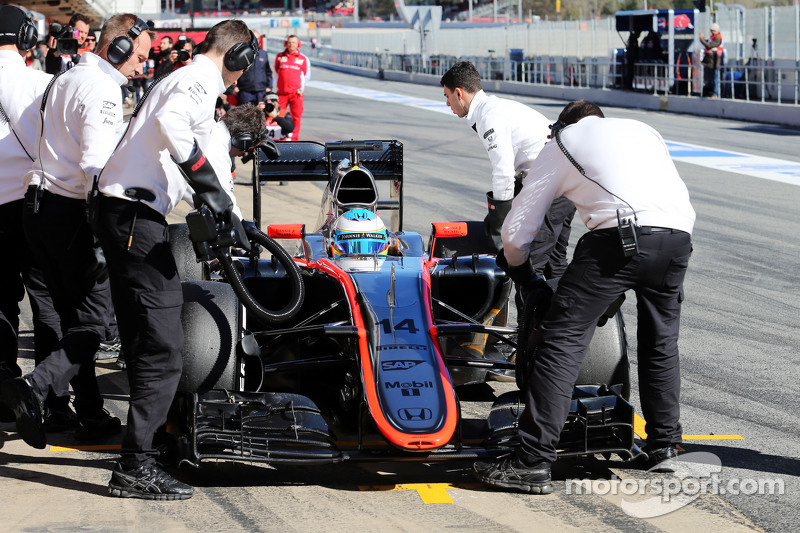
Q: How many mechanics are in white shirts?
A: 6